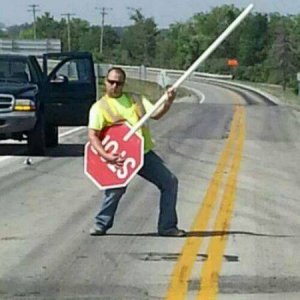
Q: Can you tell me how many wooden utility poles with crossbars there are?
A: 3